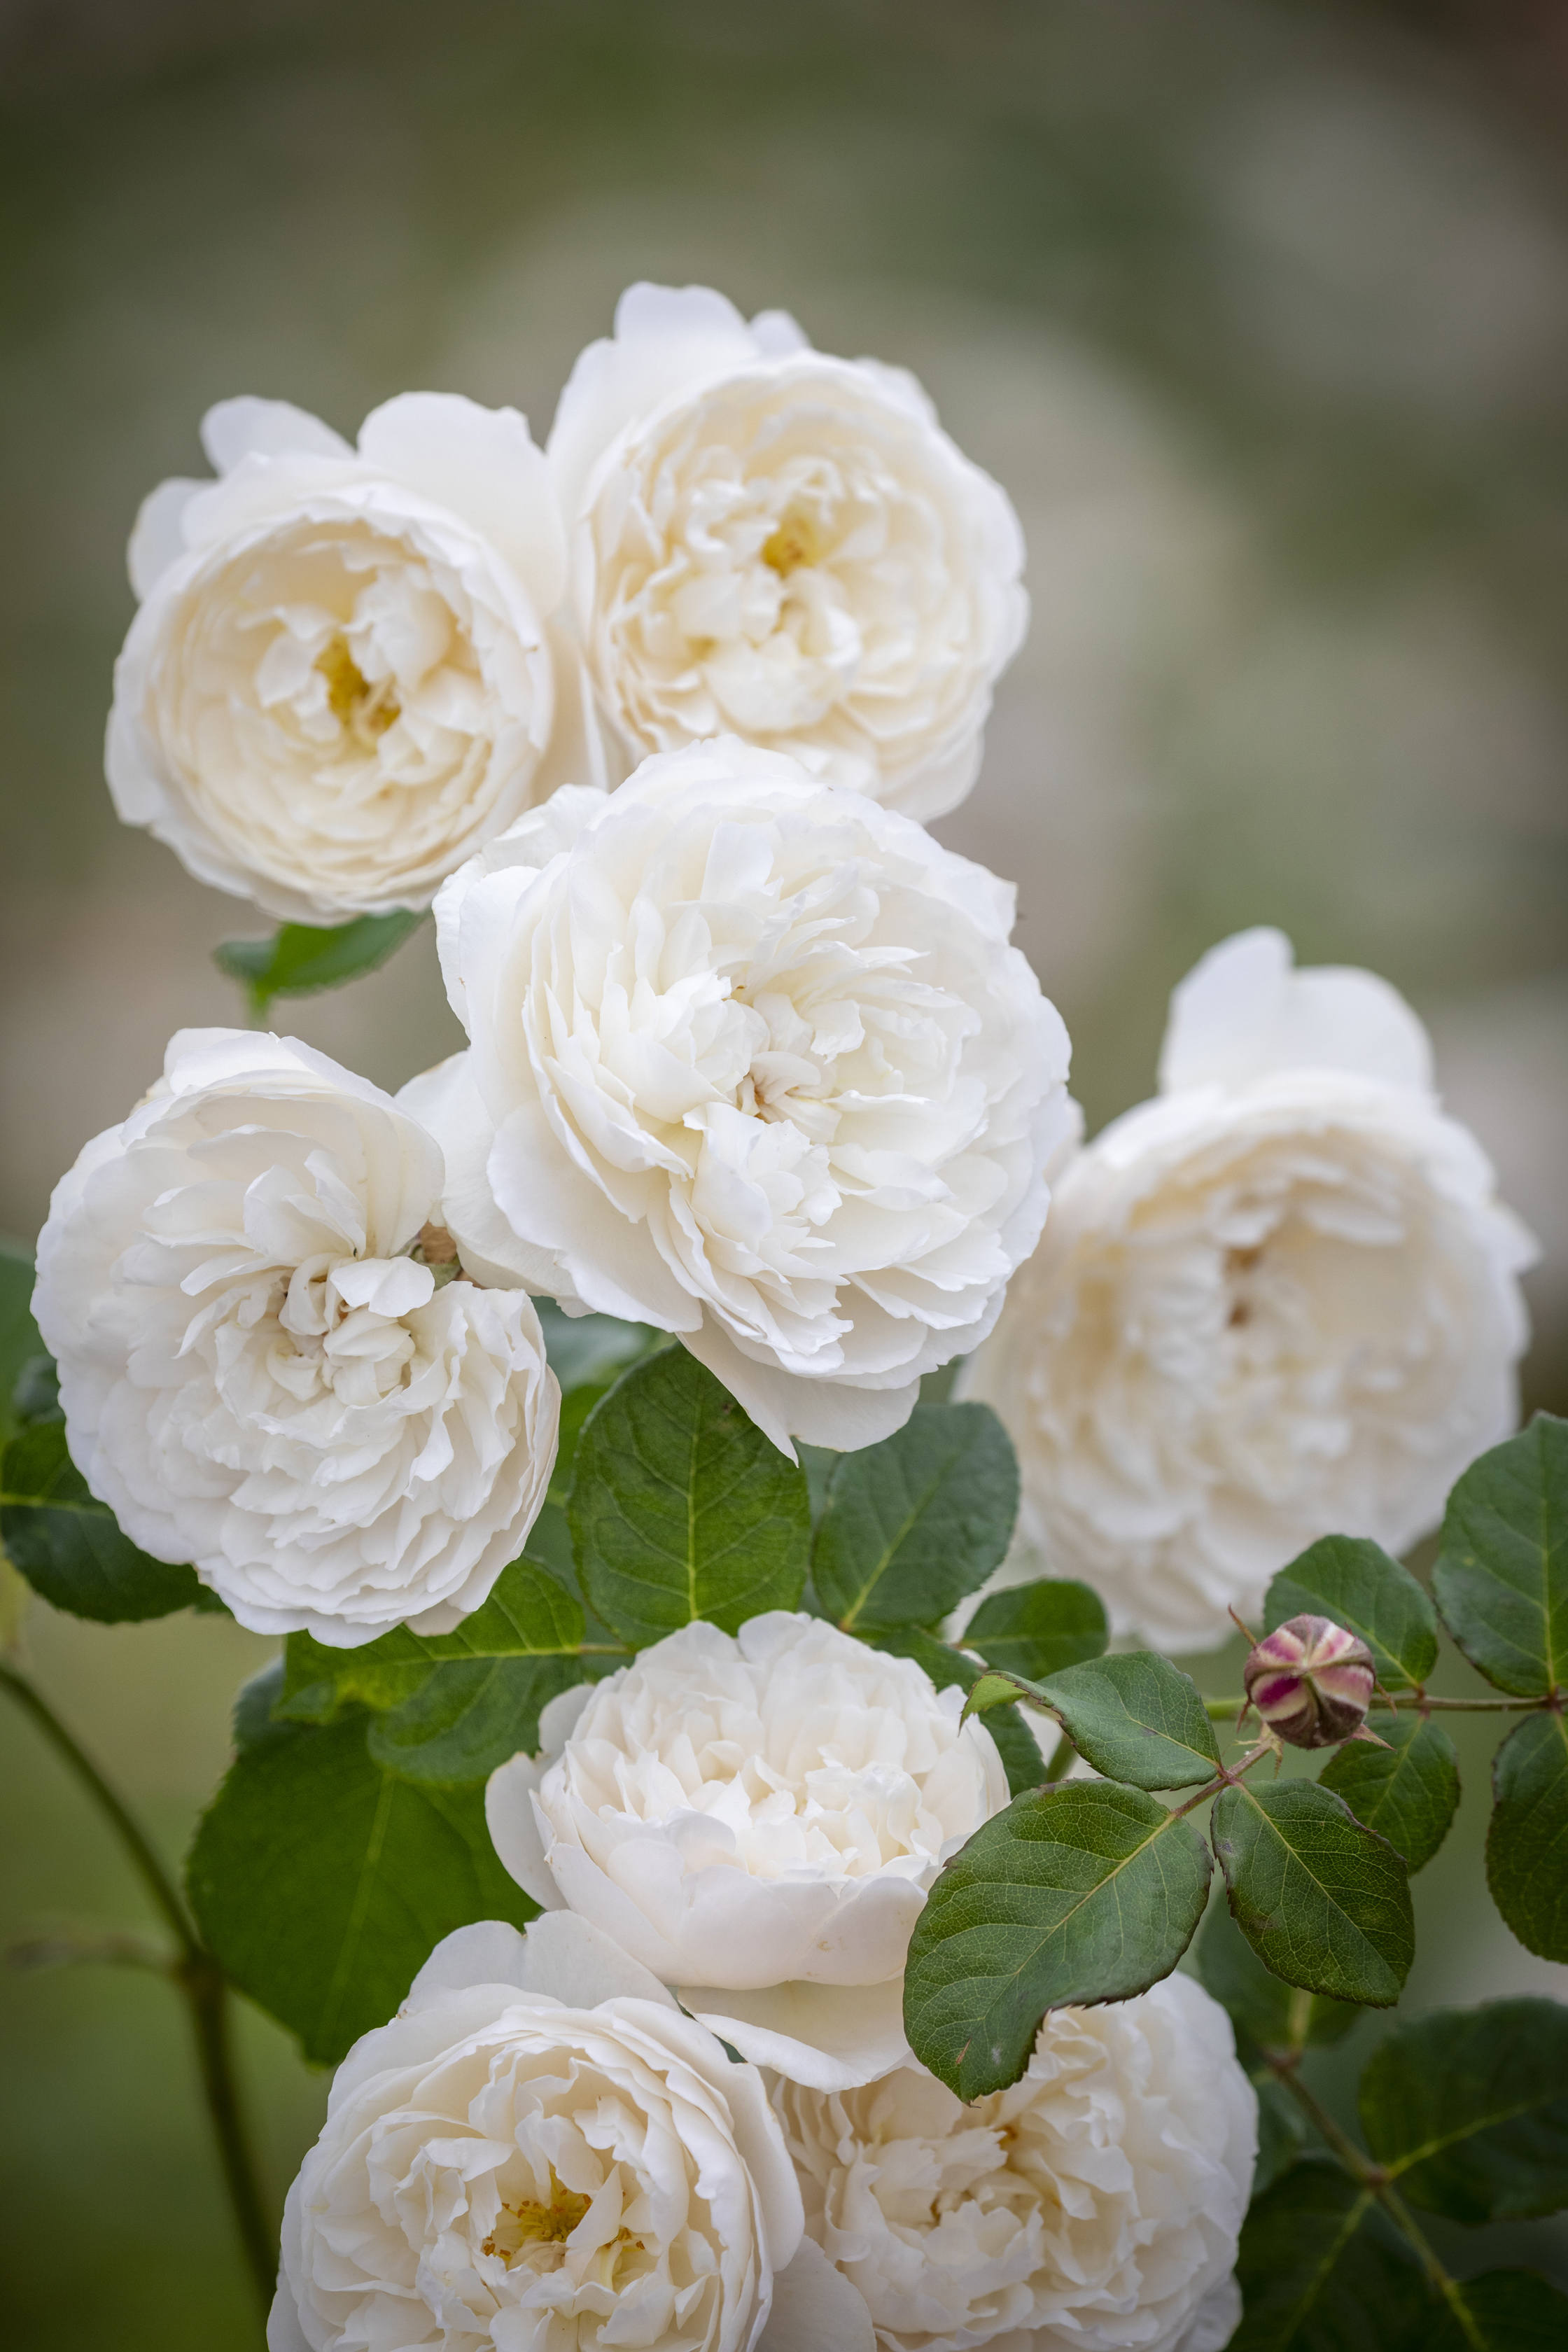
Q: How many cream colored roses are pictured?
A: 8